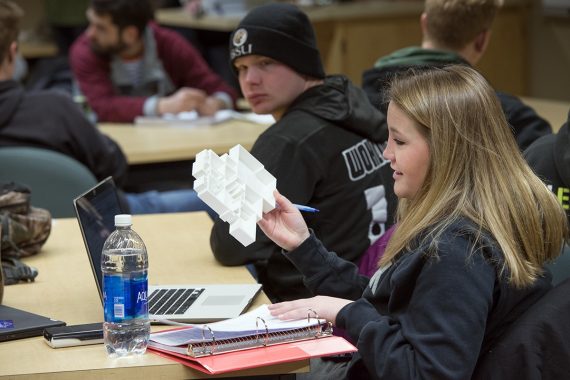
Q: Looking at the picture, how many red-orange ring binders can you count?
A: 1